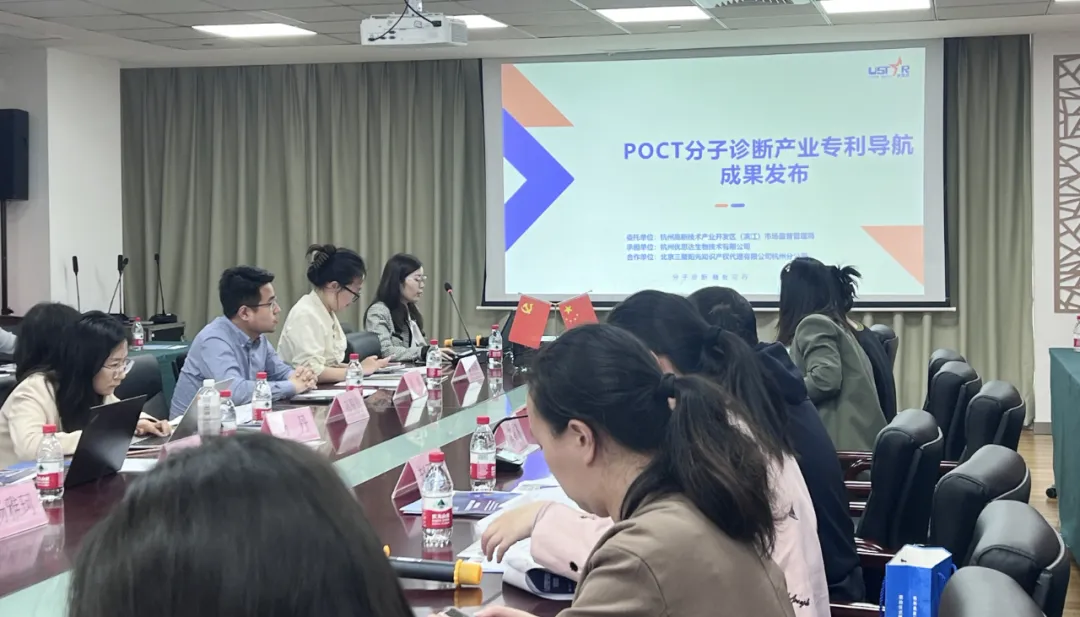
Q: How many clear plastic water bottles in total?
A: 11